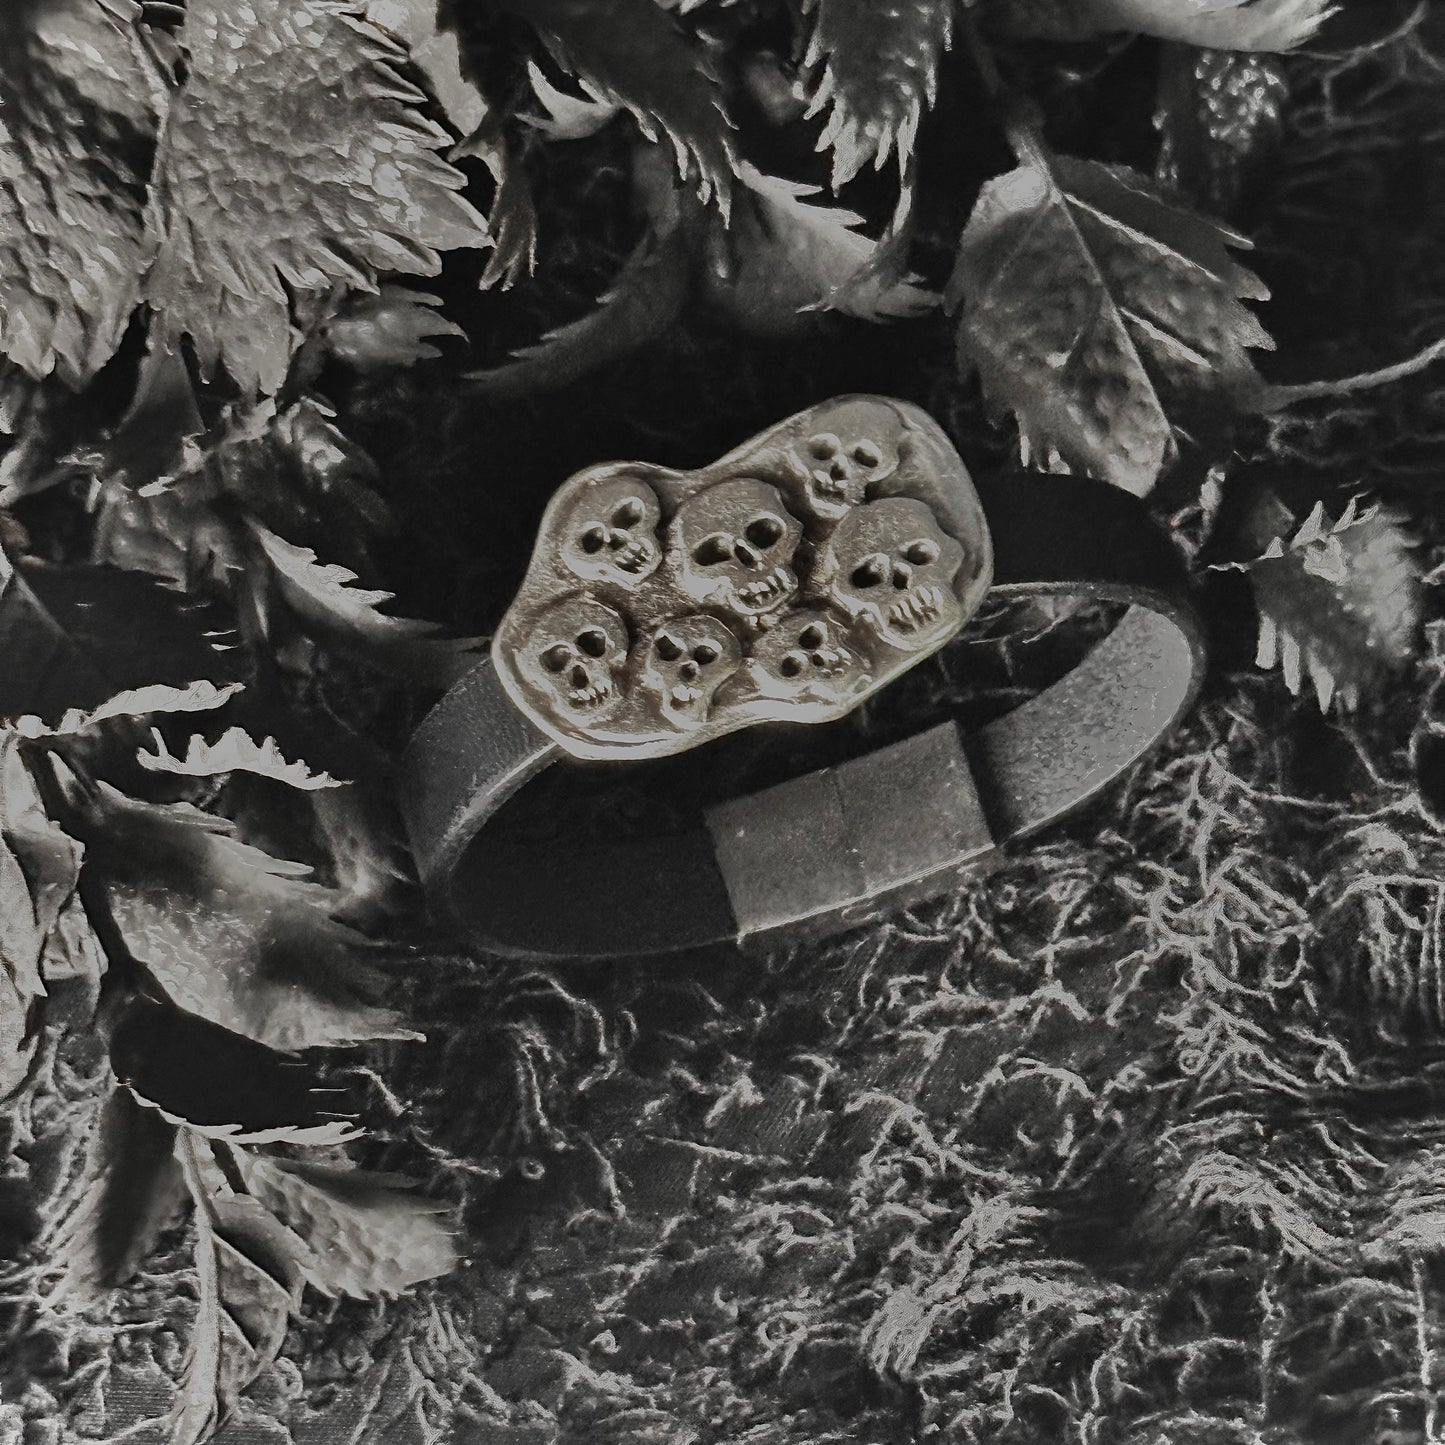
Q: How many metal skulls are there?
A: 7